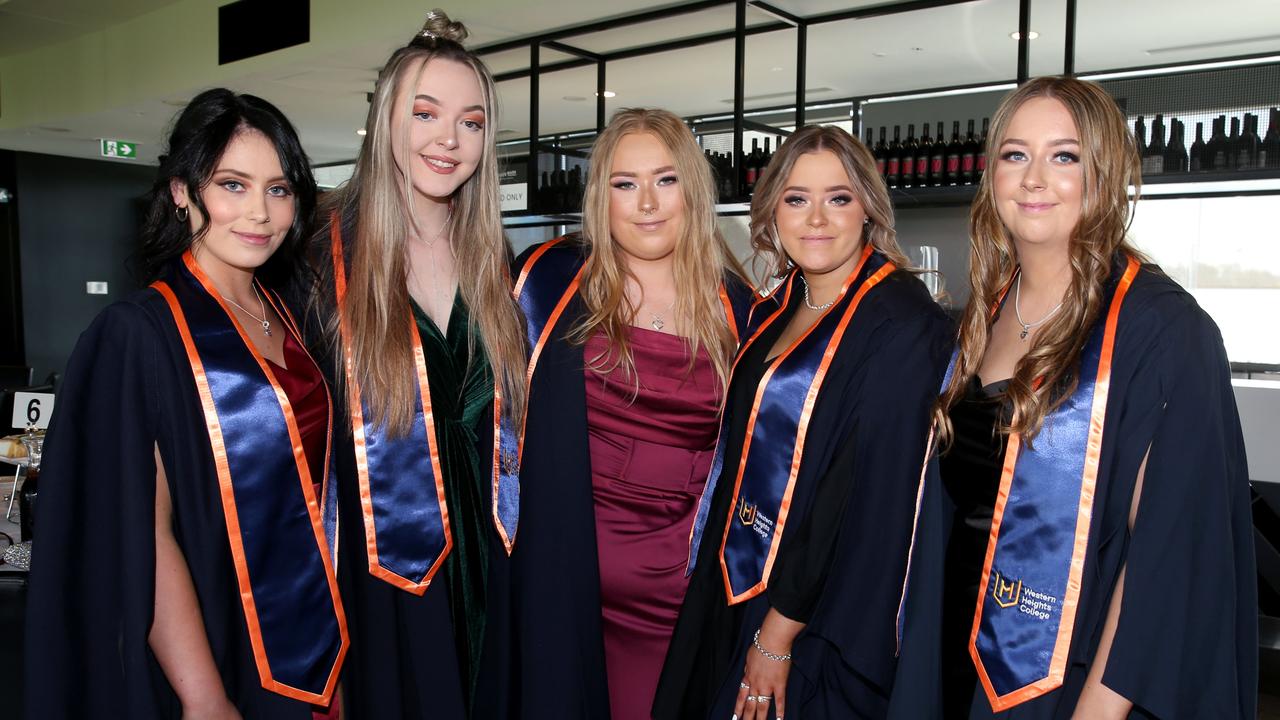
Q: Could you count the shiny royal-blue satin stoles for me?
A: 5